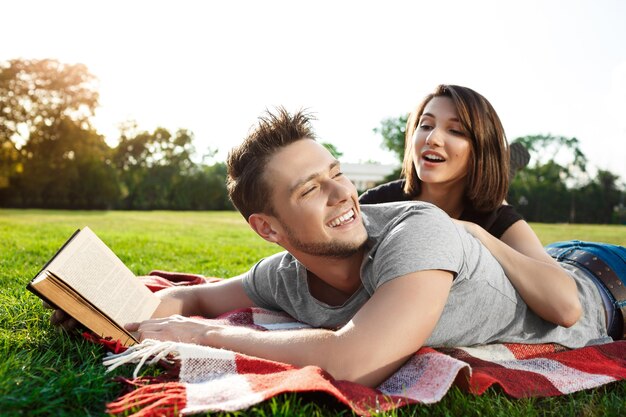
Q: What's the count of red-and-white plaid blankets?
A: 1